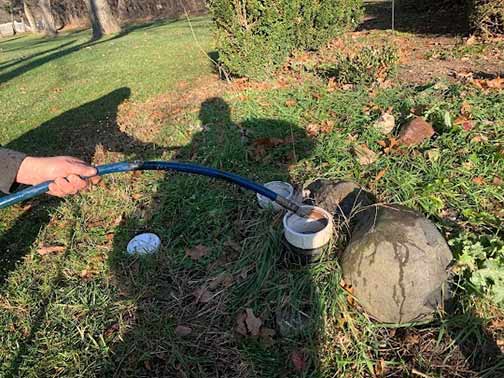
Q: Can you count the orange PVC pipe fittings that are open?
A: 0